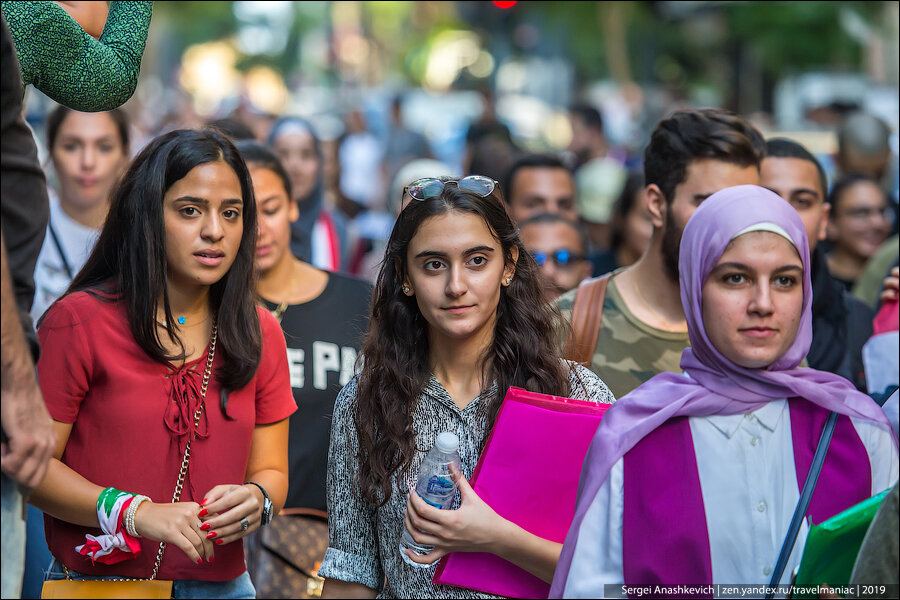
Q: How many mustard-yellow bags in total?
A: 1